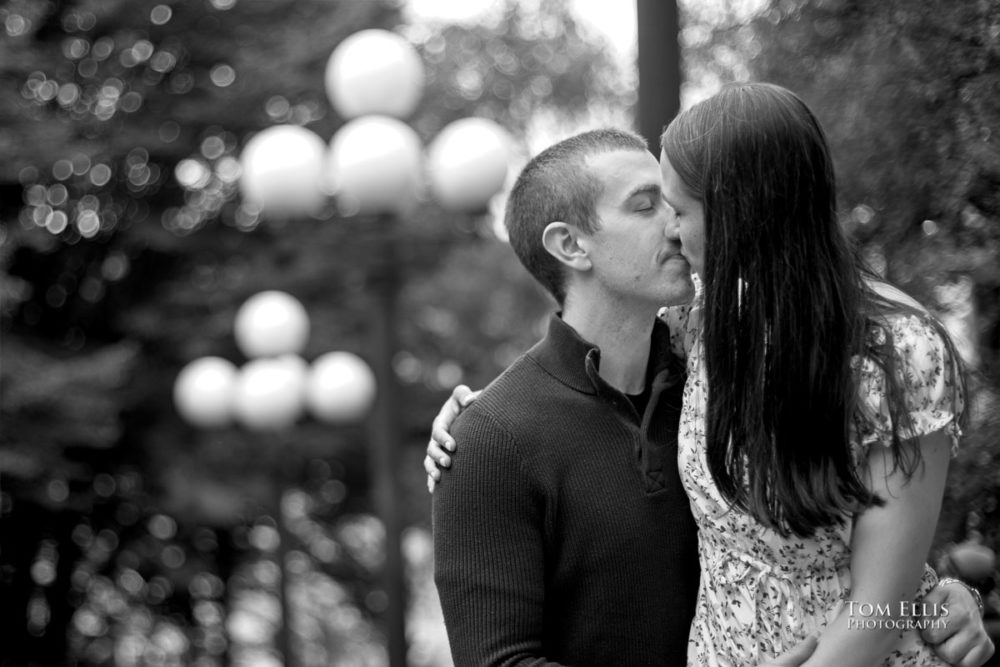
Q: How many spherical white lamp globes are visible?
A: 8